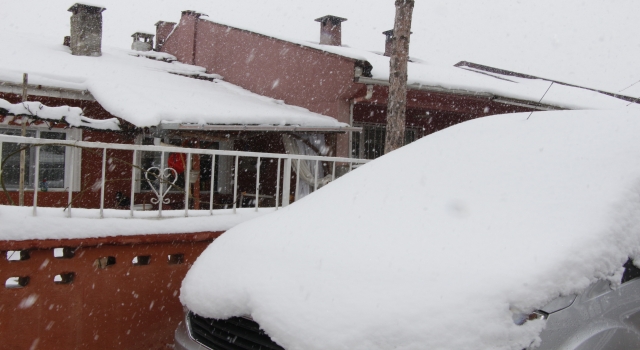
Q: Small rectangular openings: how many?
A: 7